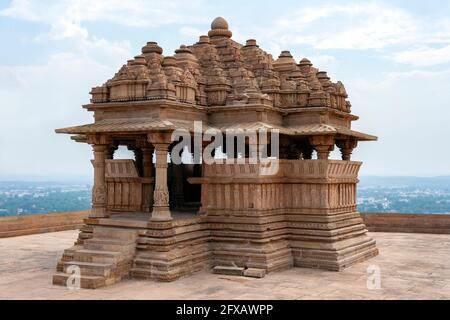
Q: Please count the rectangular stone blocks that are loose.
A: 2